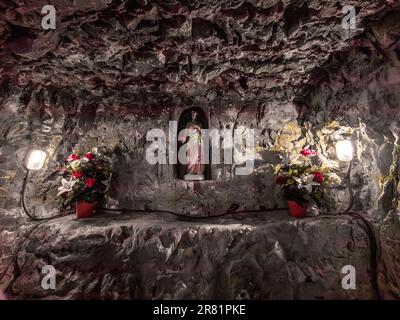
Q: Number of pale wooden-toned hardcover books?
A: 0